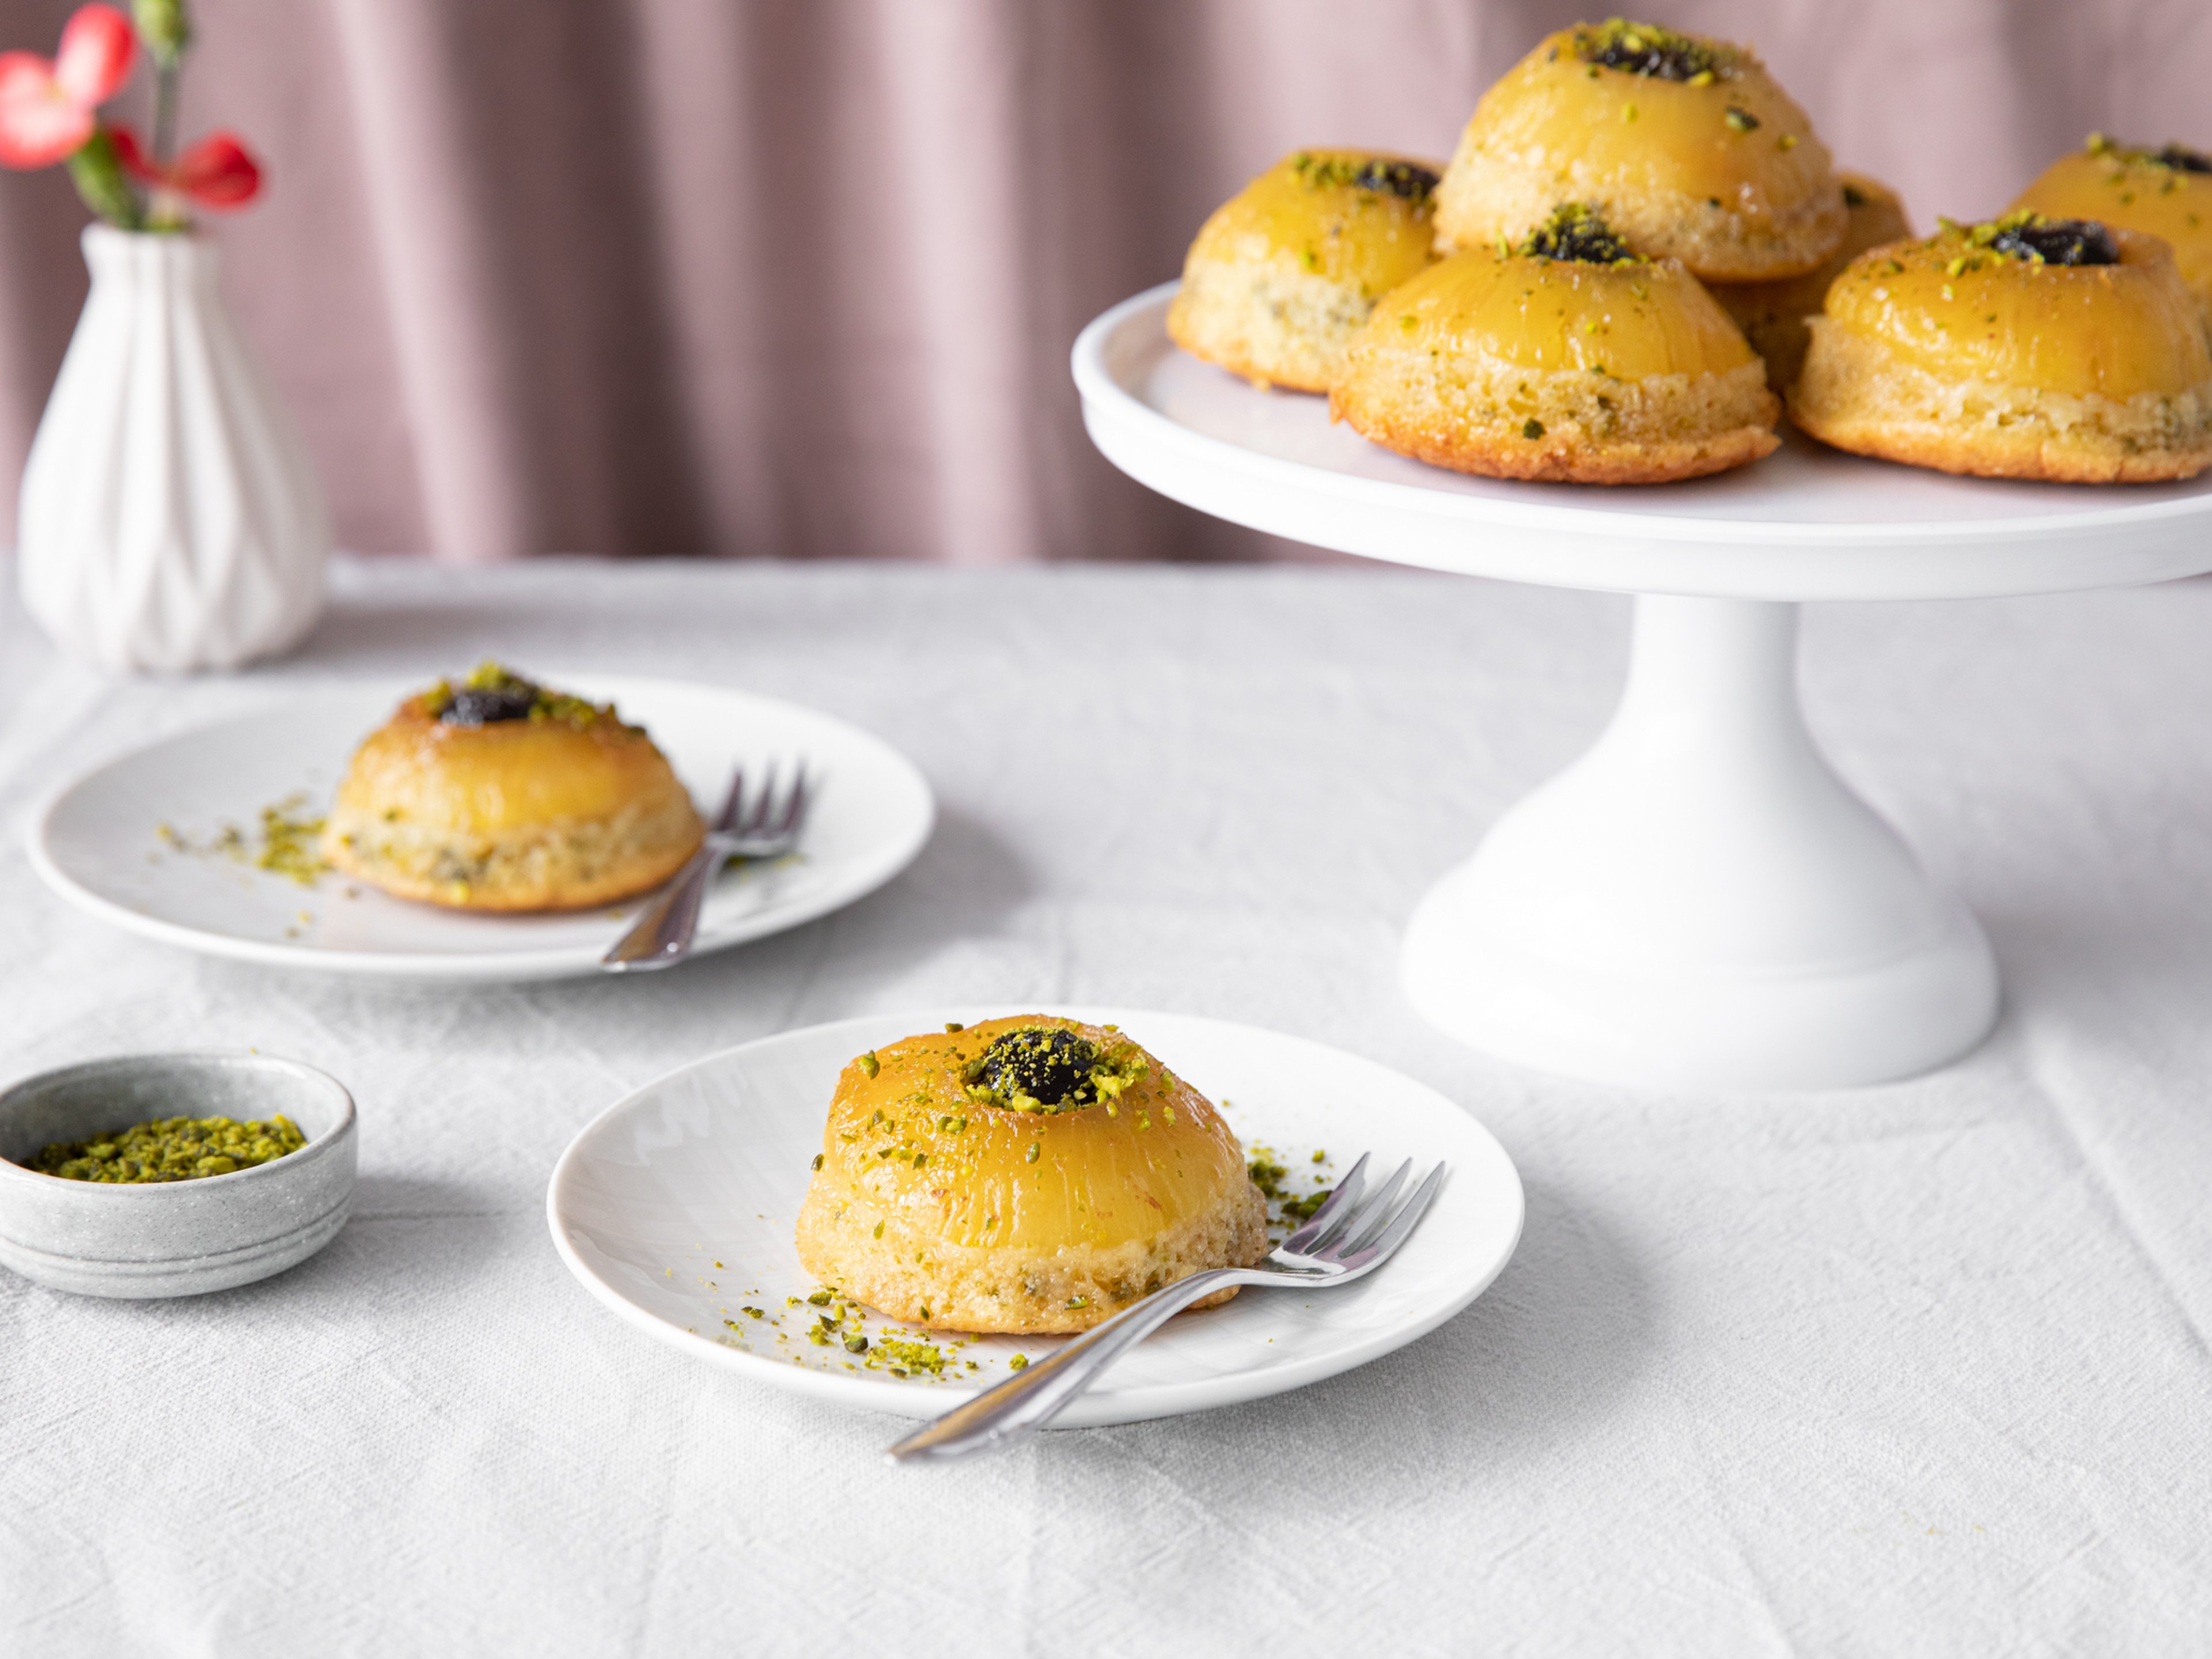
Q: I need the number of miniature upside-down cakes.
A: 8